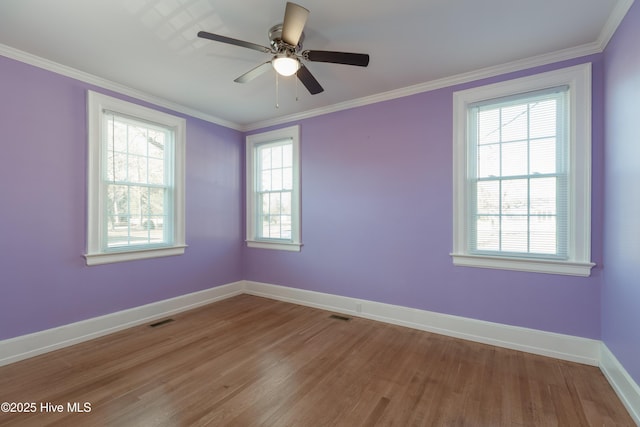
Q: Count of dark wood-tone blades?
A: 3